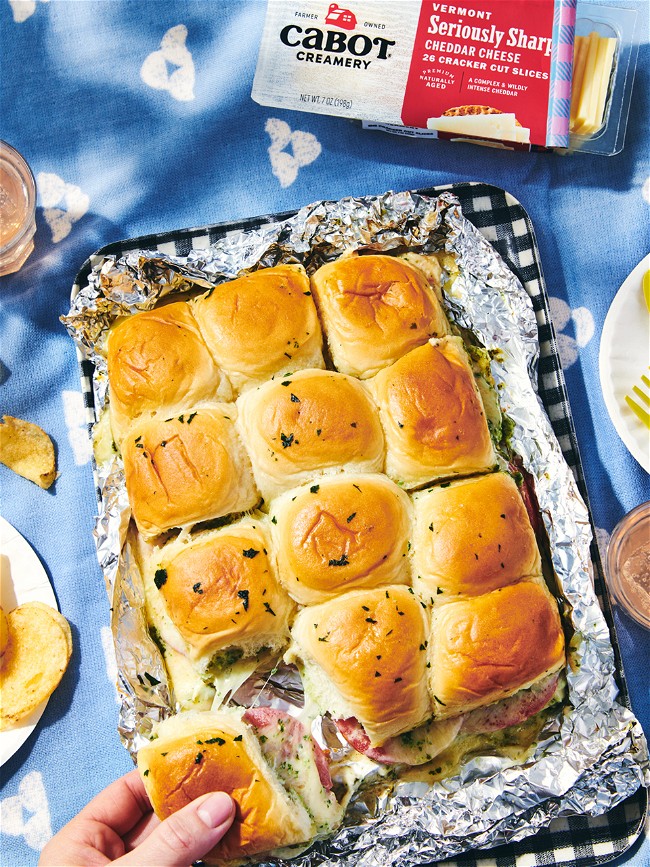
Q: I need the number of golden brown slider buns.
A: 12